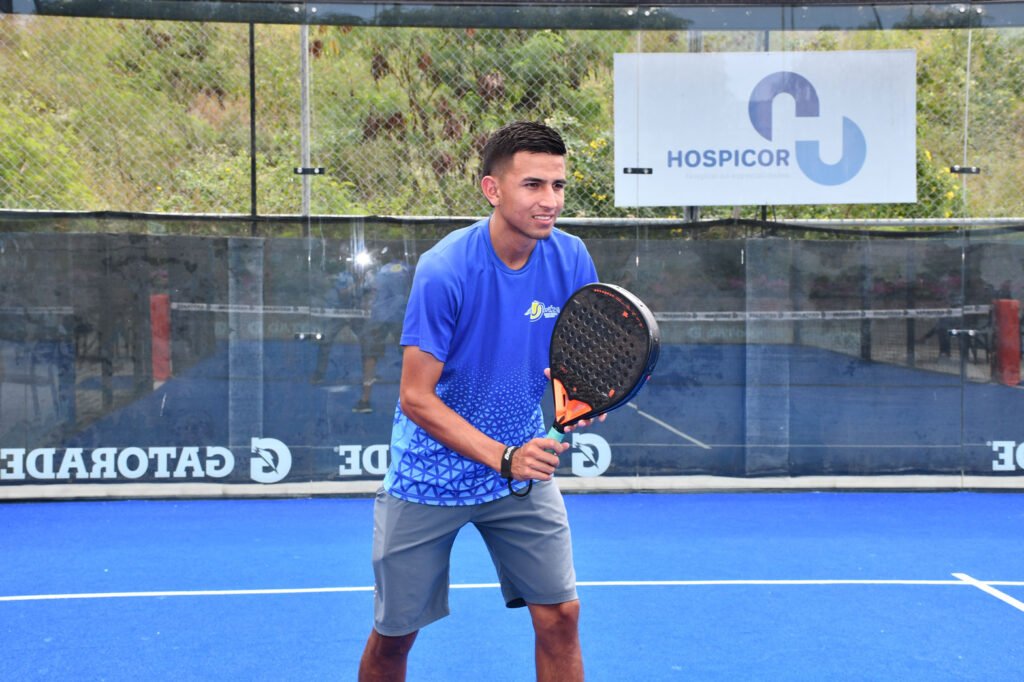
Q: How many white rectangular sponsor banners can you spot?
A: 1